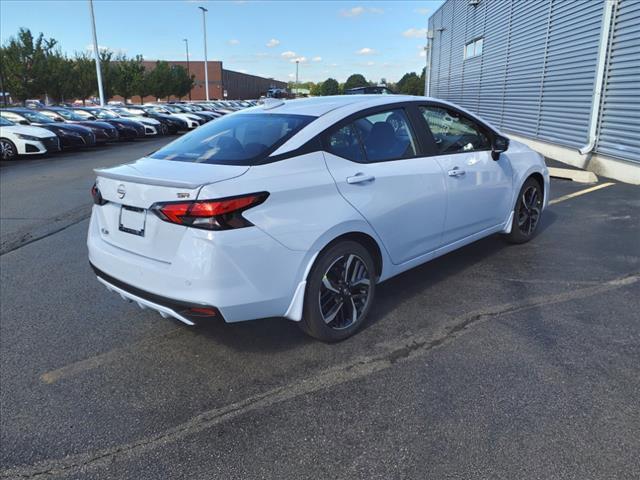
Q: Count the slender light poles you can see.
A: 4